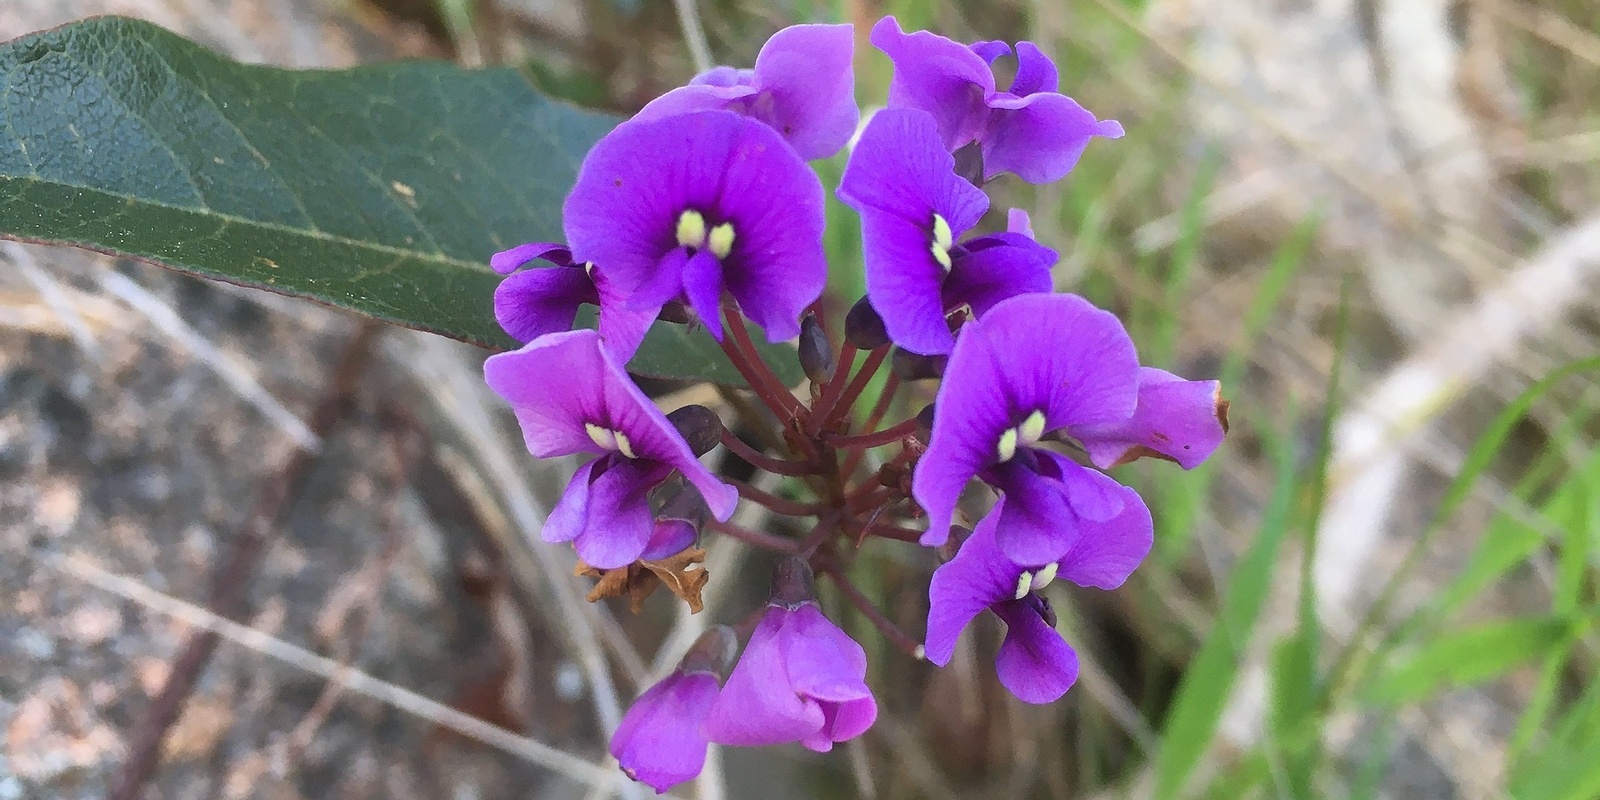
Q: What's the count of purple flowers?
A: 11